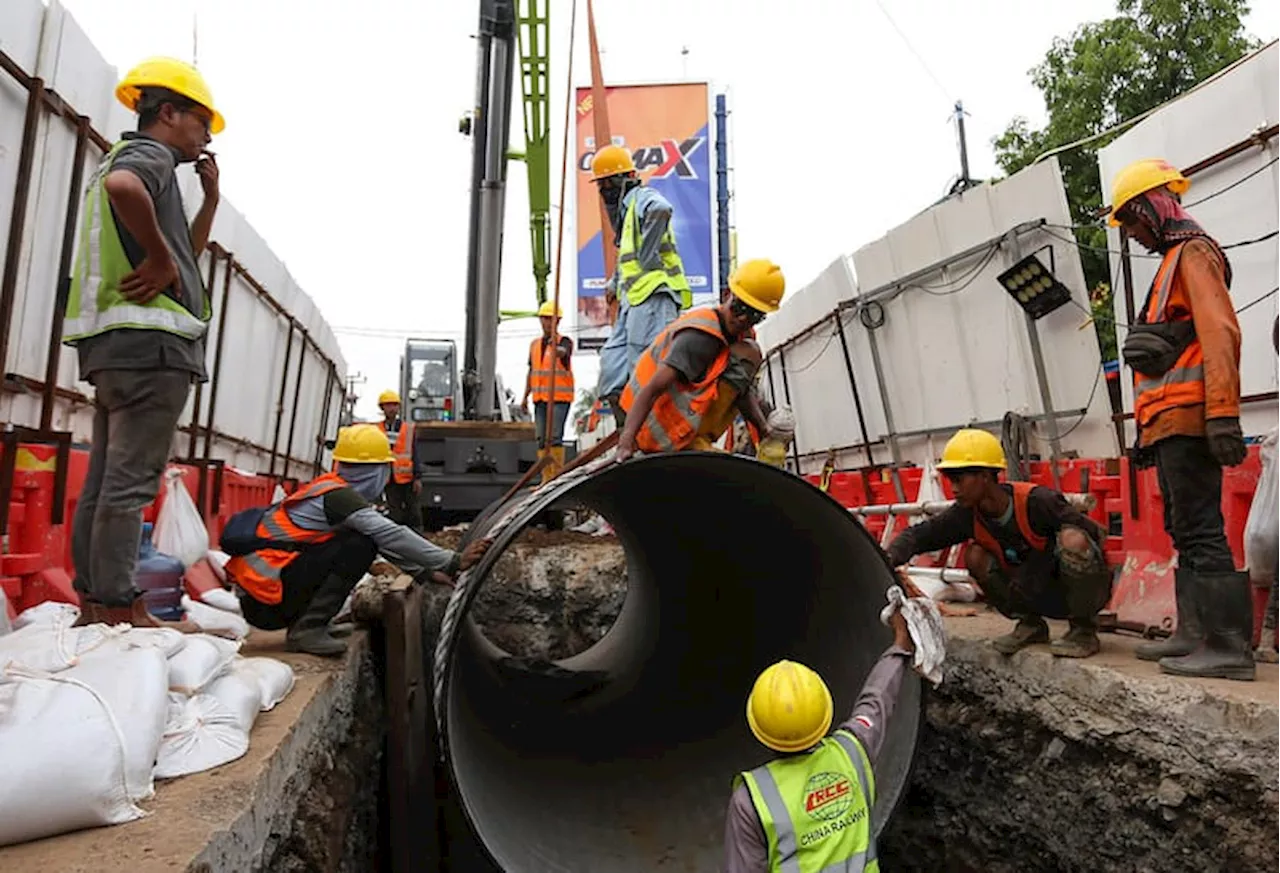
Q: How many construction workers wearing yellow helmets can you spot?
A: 9